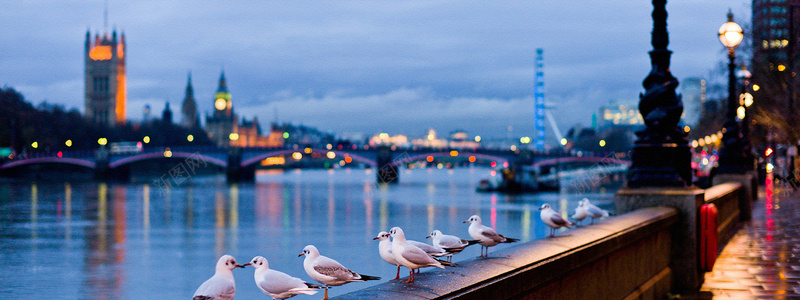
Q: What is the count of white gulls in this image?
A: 10